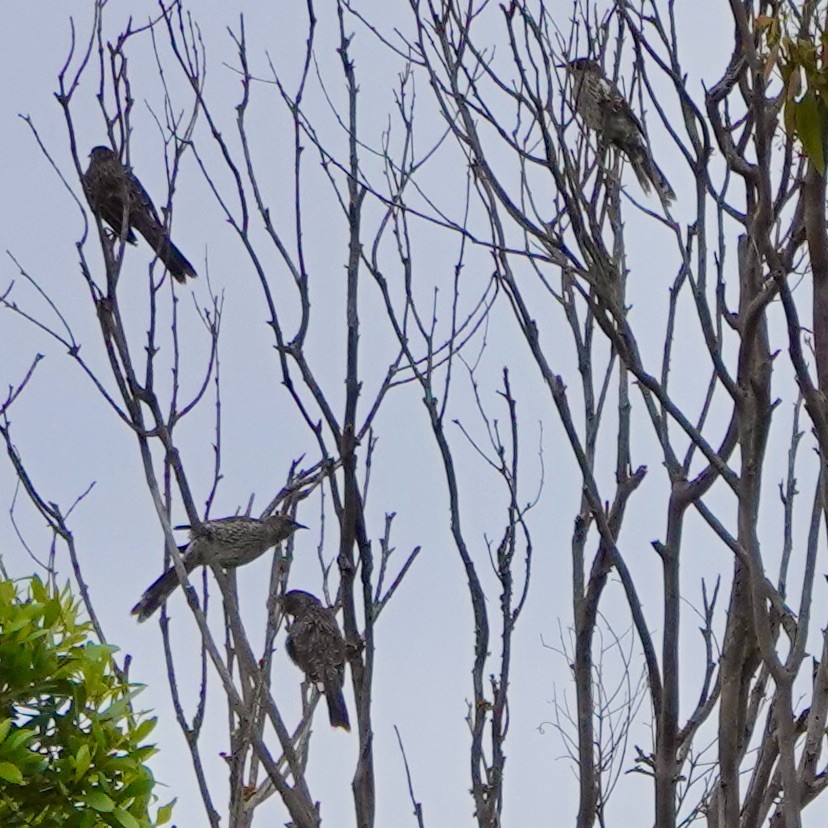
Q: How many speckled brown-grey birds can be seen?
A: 4